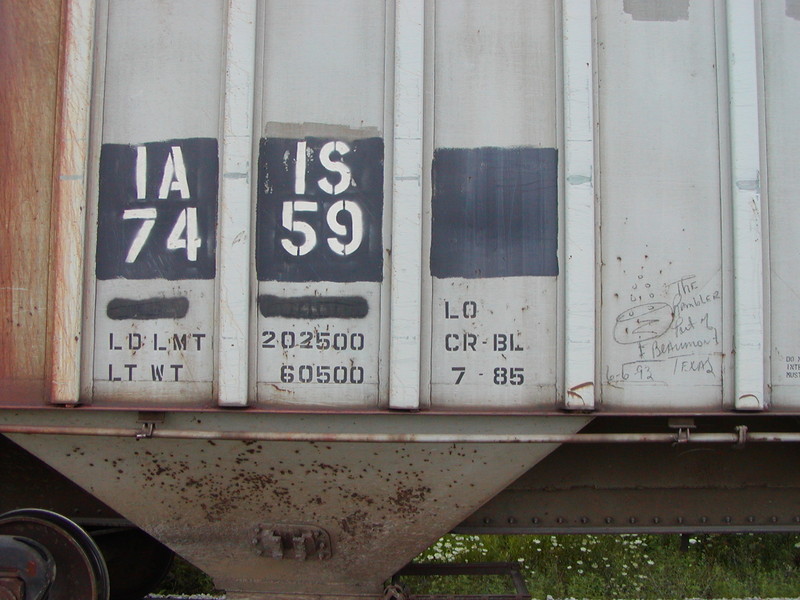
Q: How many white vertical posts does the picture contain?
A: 5